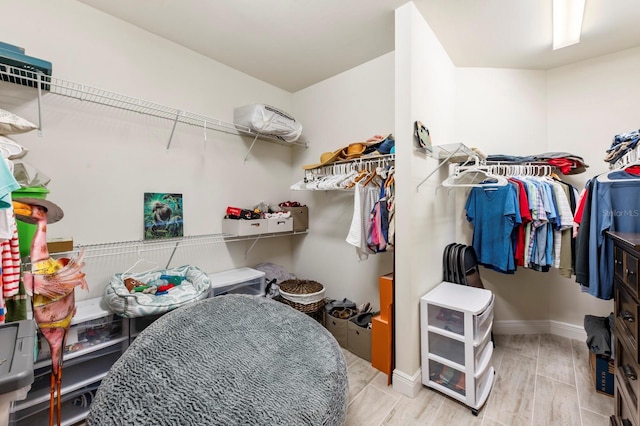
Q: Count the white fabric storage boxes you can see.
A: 2